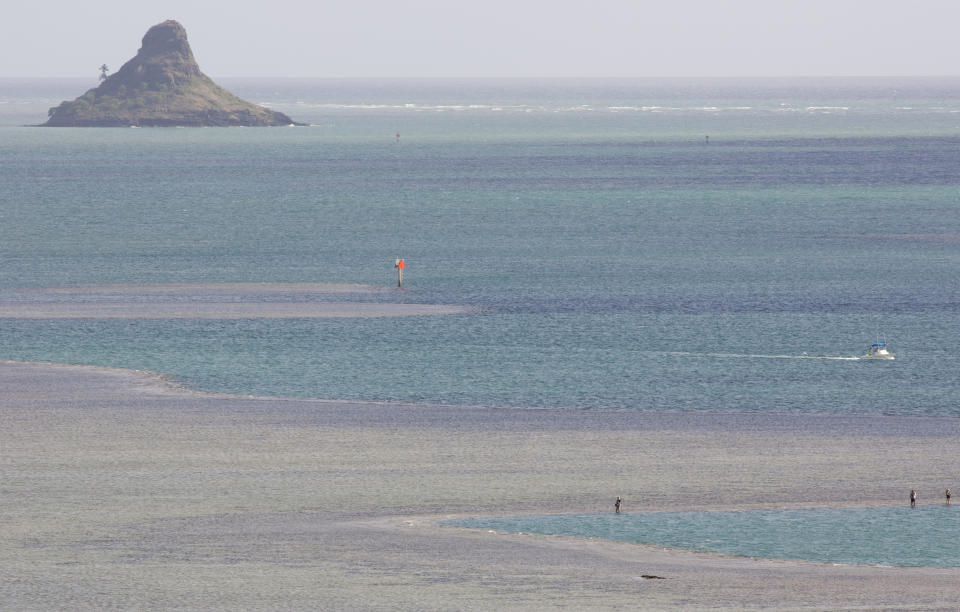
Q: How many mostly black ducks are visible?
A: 0